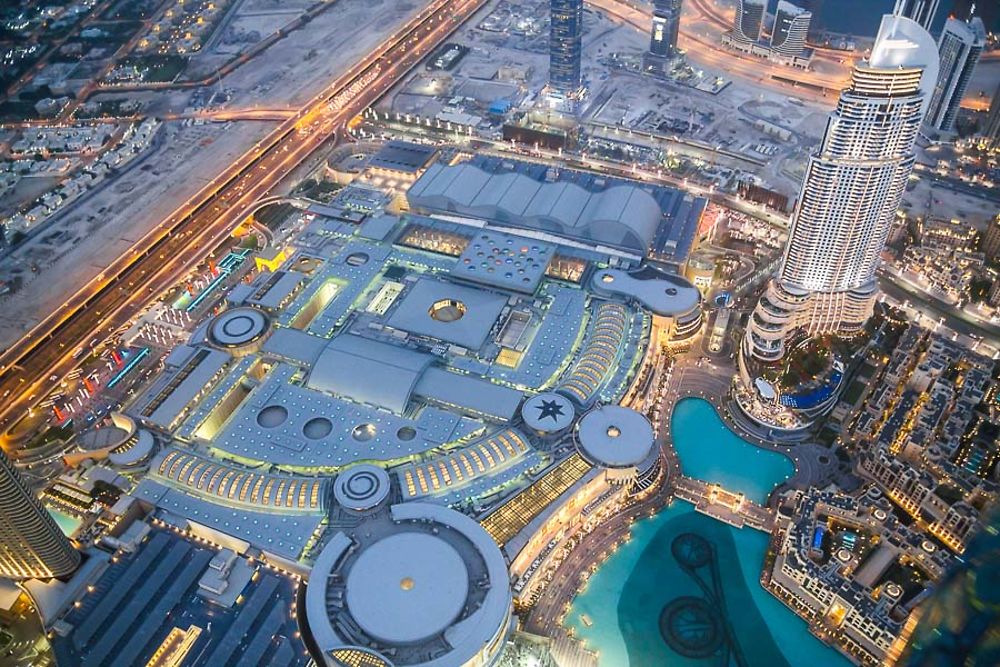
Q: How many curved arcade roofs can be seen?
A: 3